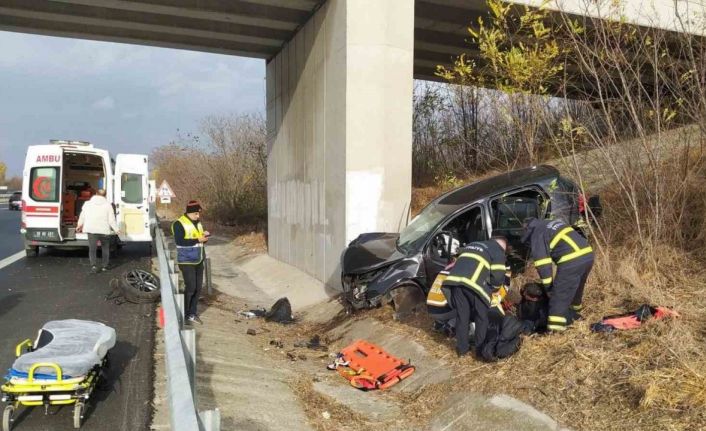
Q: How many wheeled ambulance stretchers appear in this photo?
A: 1